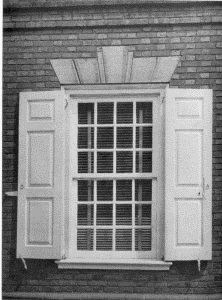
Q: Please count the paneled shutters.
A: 2